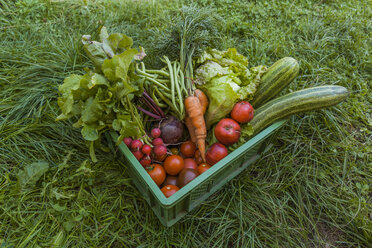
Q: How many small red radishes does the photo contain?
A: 8